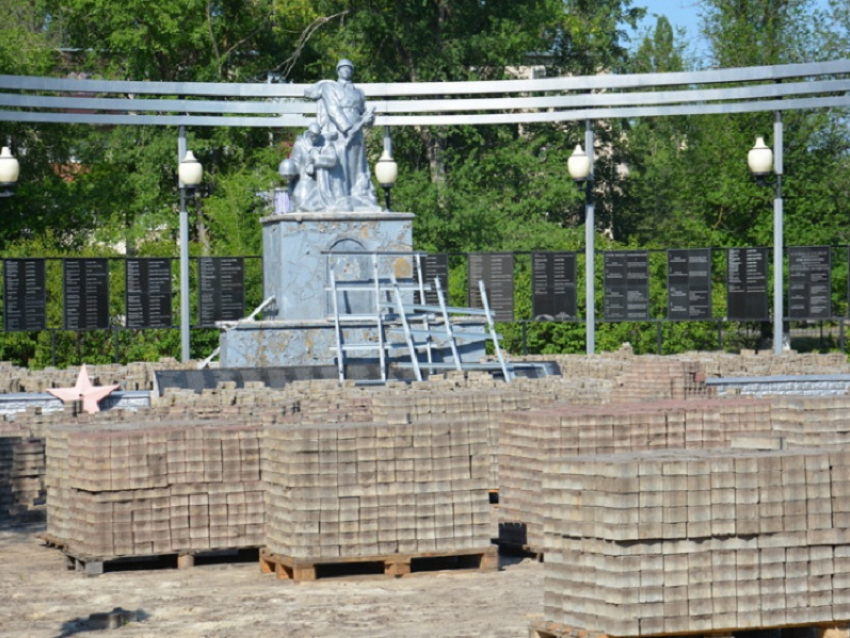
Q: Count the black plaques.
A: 11